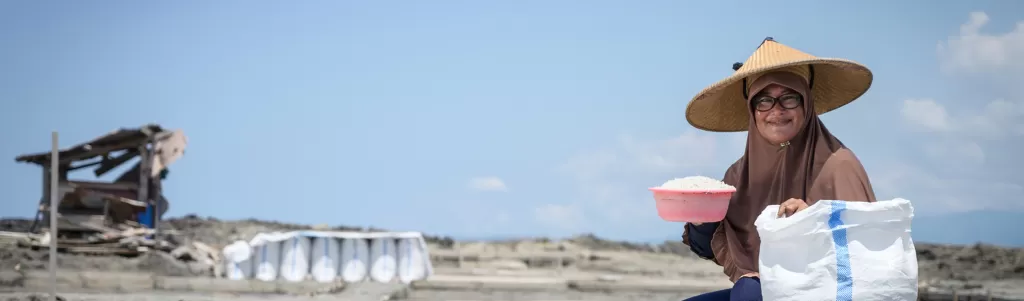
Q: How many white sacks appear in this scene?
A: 8